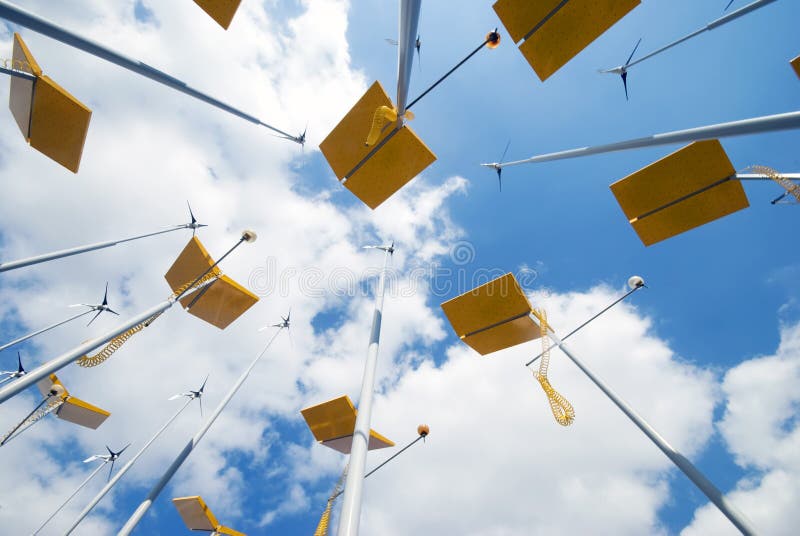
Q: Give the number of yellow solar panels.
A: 11